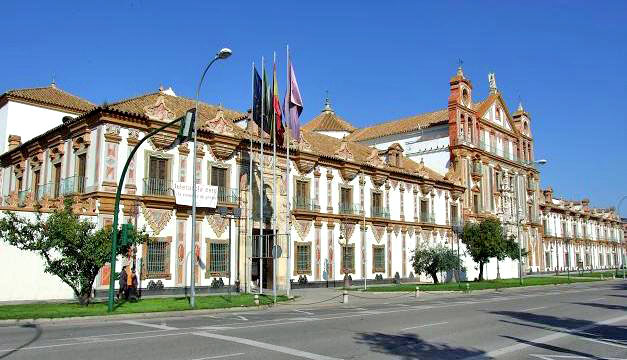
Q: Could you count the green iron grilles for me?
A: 5